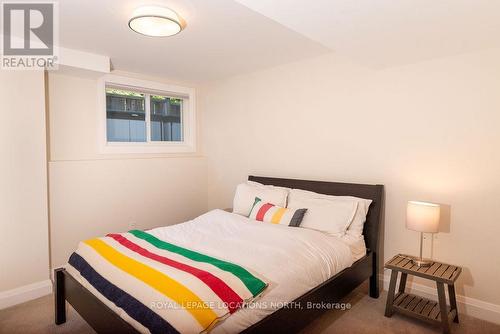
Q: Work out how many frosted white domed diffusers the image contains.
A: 1